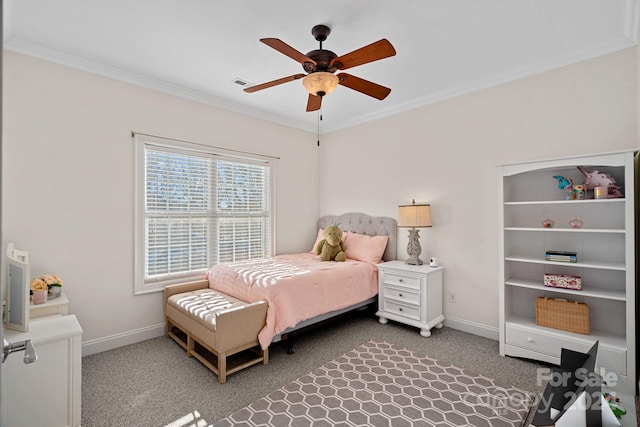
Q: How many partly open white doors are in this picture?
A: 1